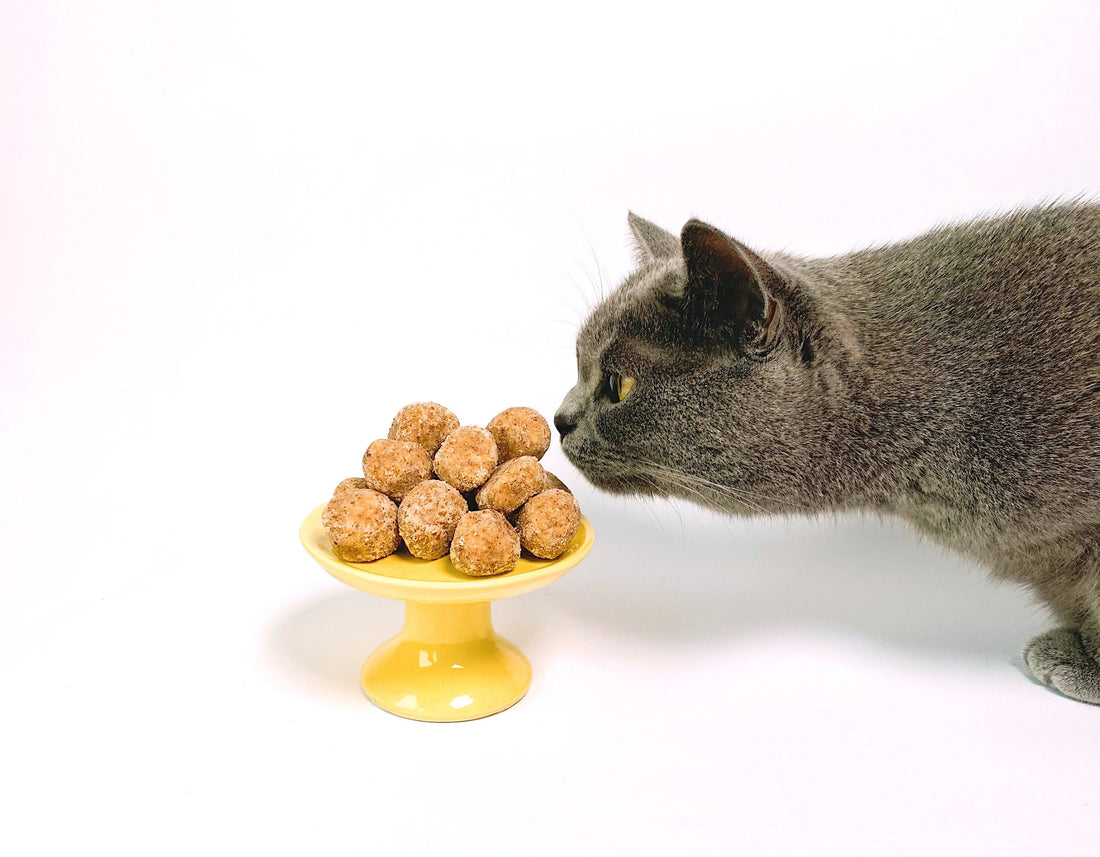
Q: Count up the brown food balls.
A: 11